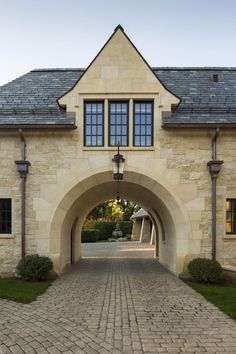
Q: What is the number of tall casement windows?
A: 3